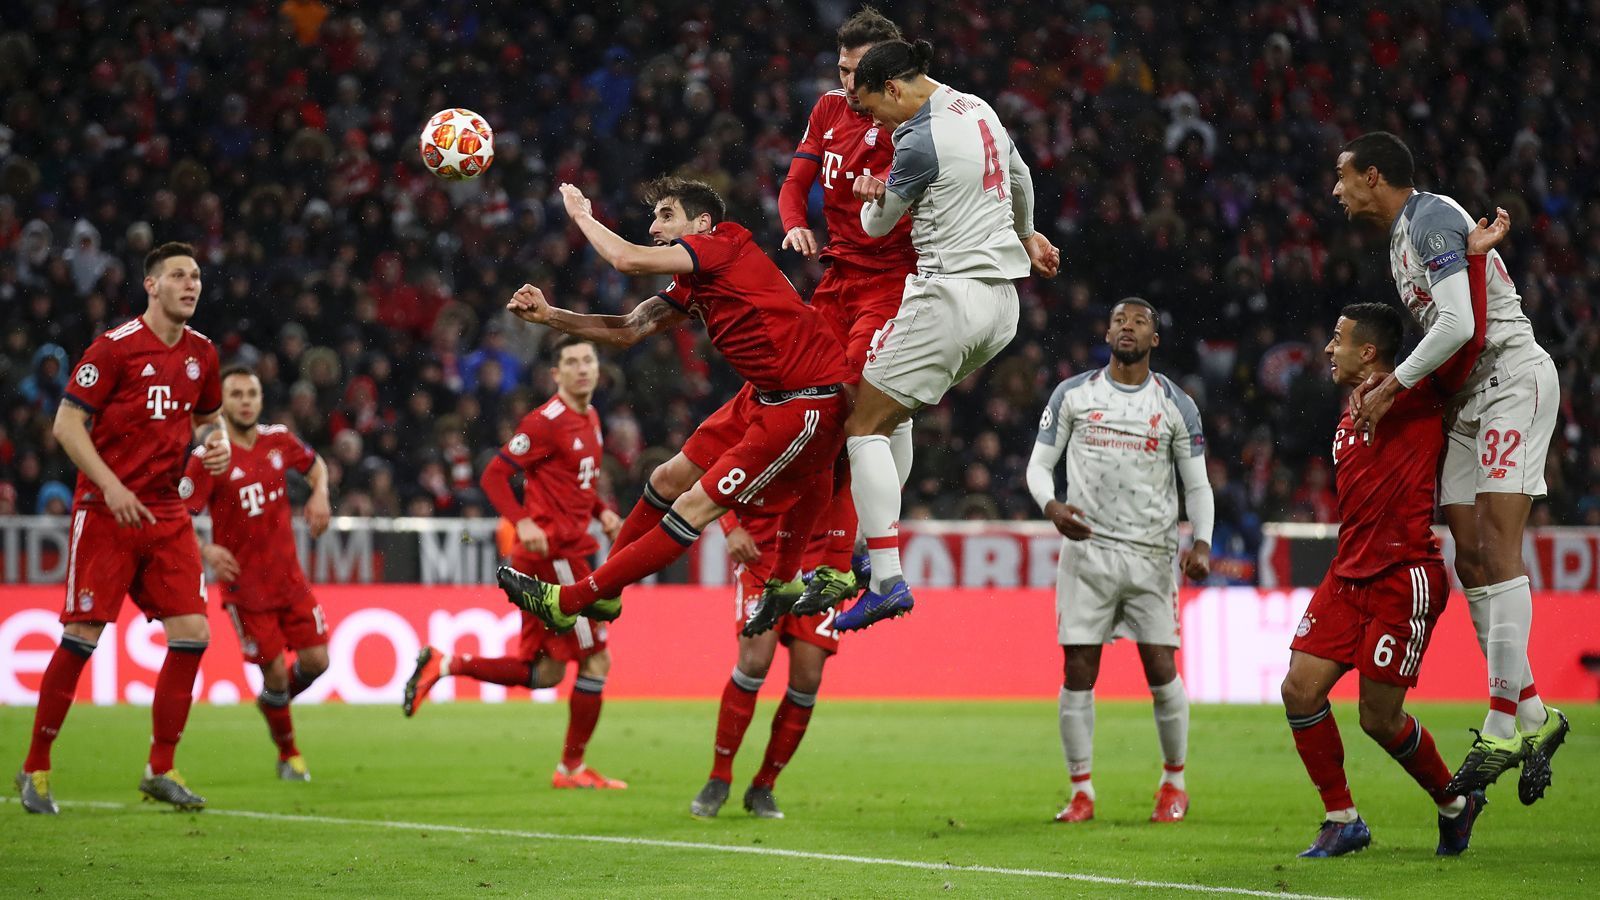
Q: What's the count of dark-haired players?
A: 9